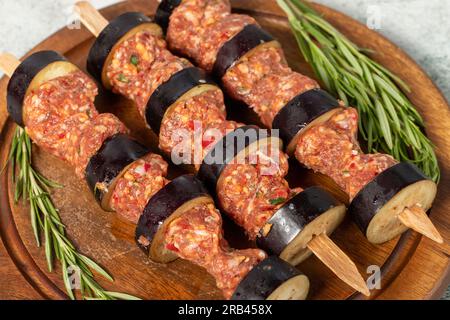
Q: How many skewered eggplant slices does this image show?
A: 12